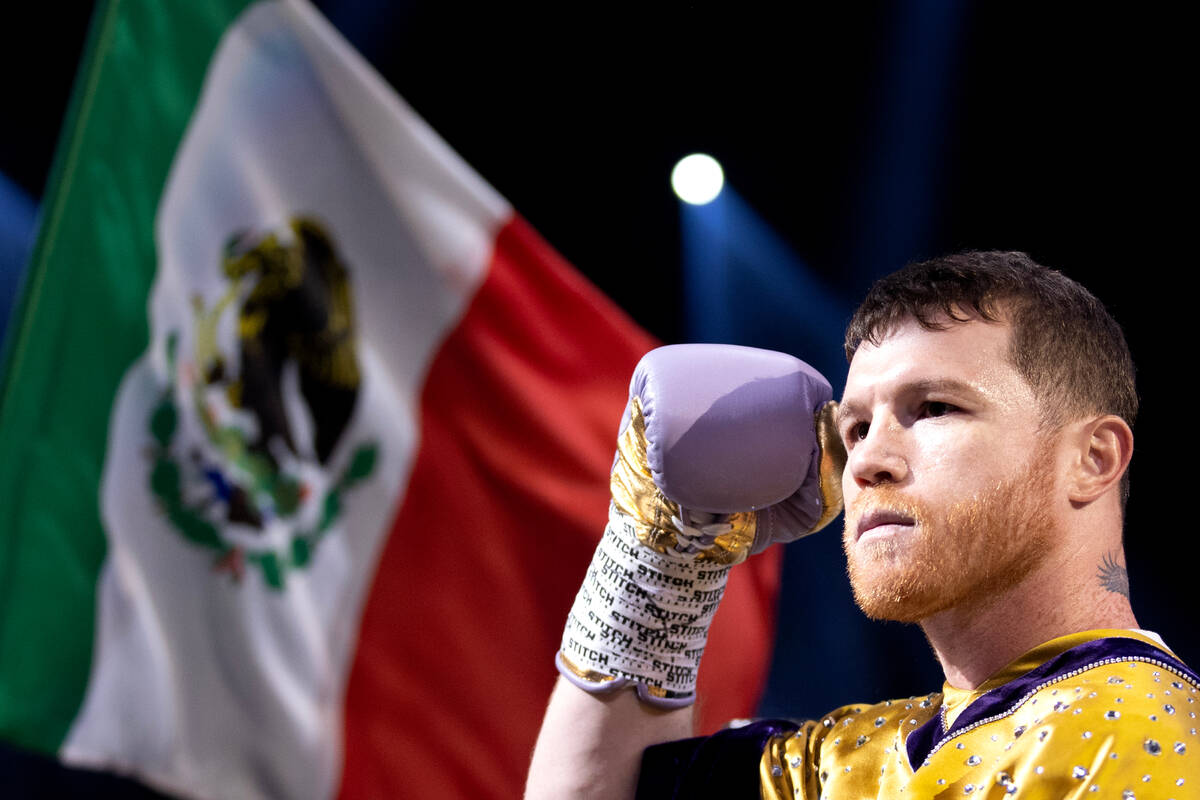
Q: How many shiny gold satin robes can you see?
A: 1